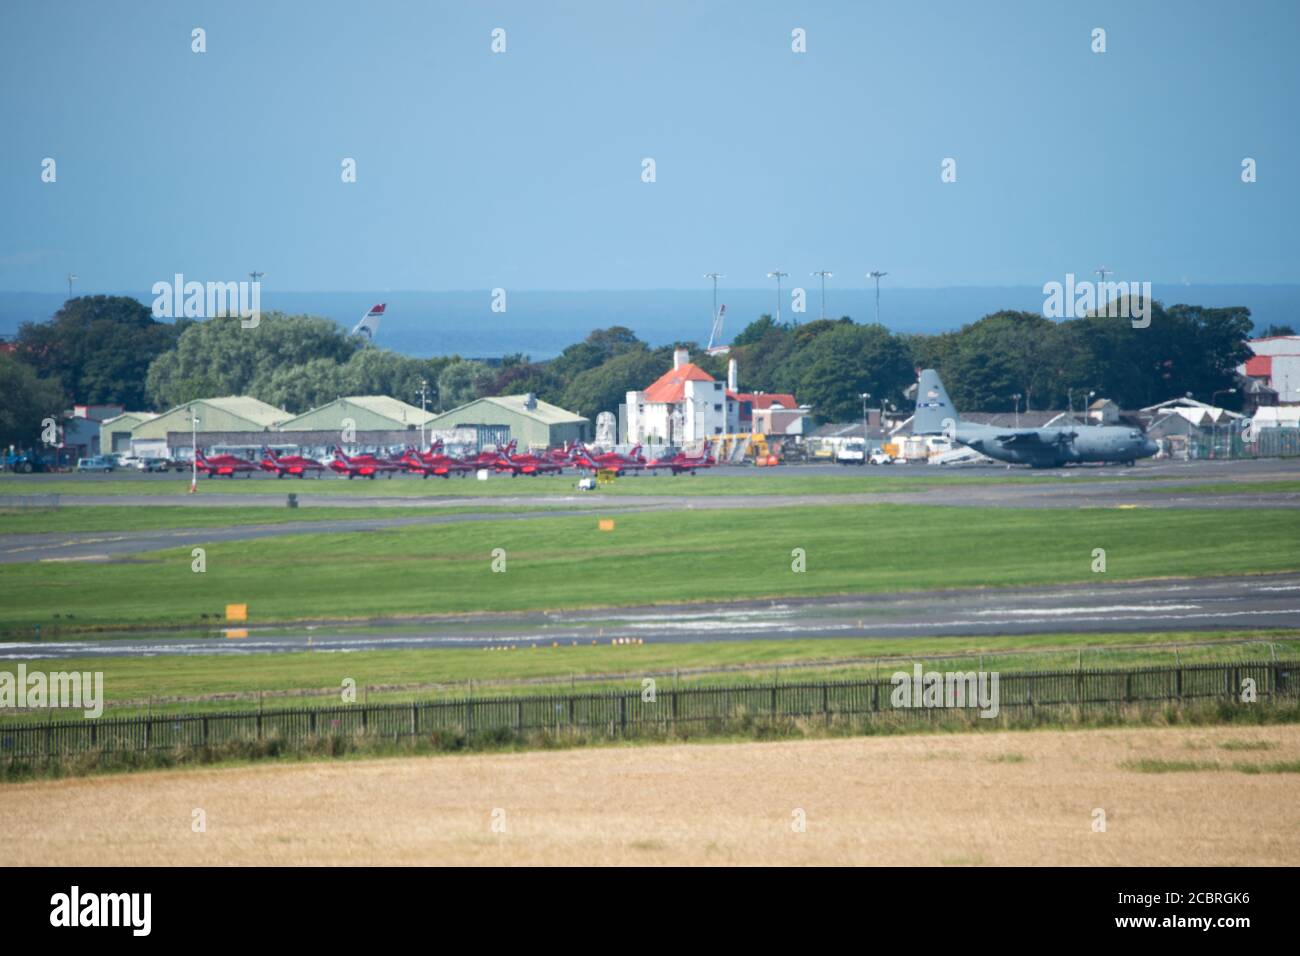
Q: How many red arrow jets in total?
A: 11